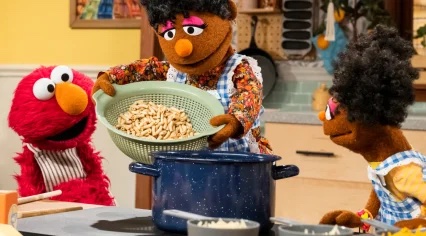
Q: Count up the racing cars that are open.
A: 0